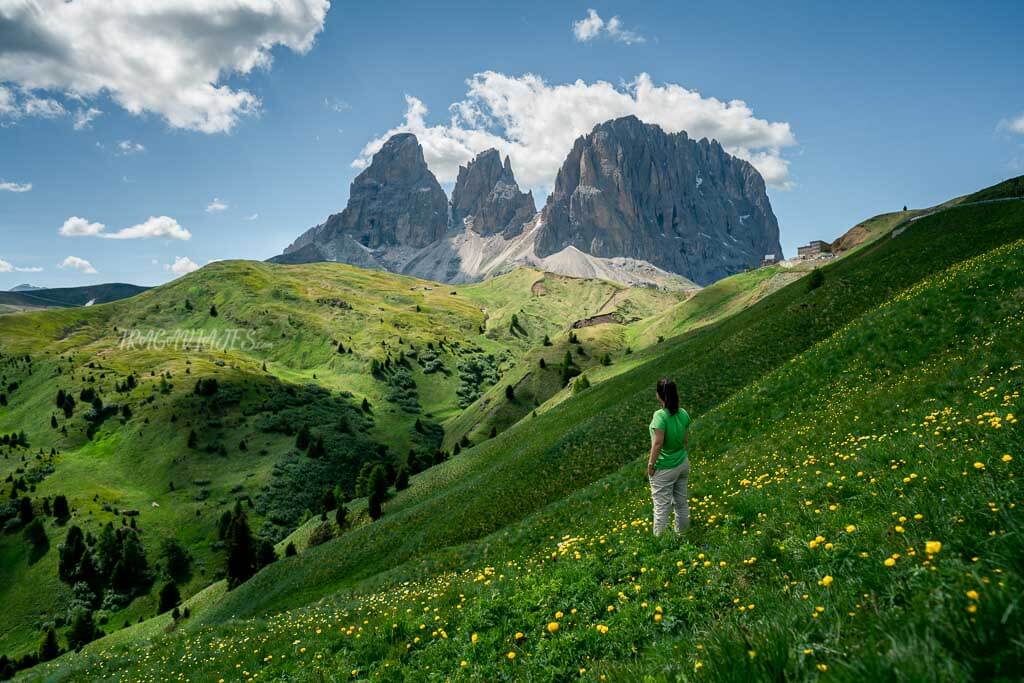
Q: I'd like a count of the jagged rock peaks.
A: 3